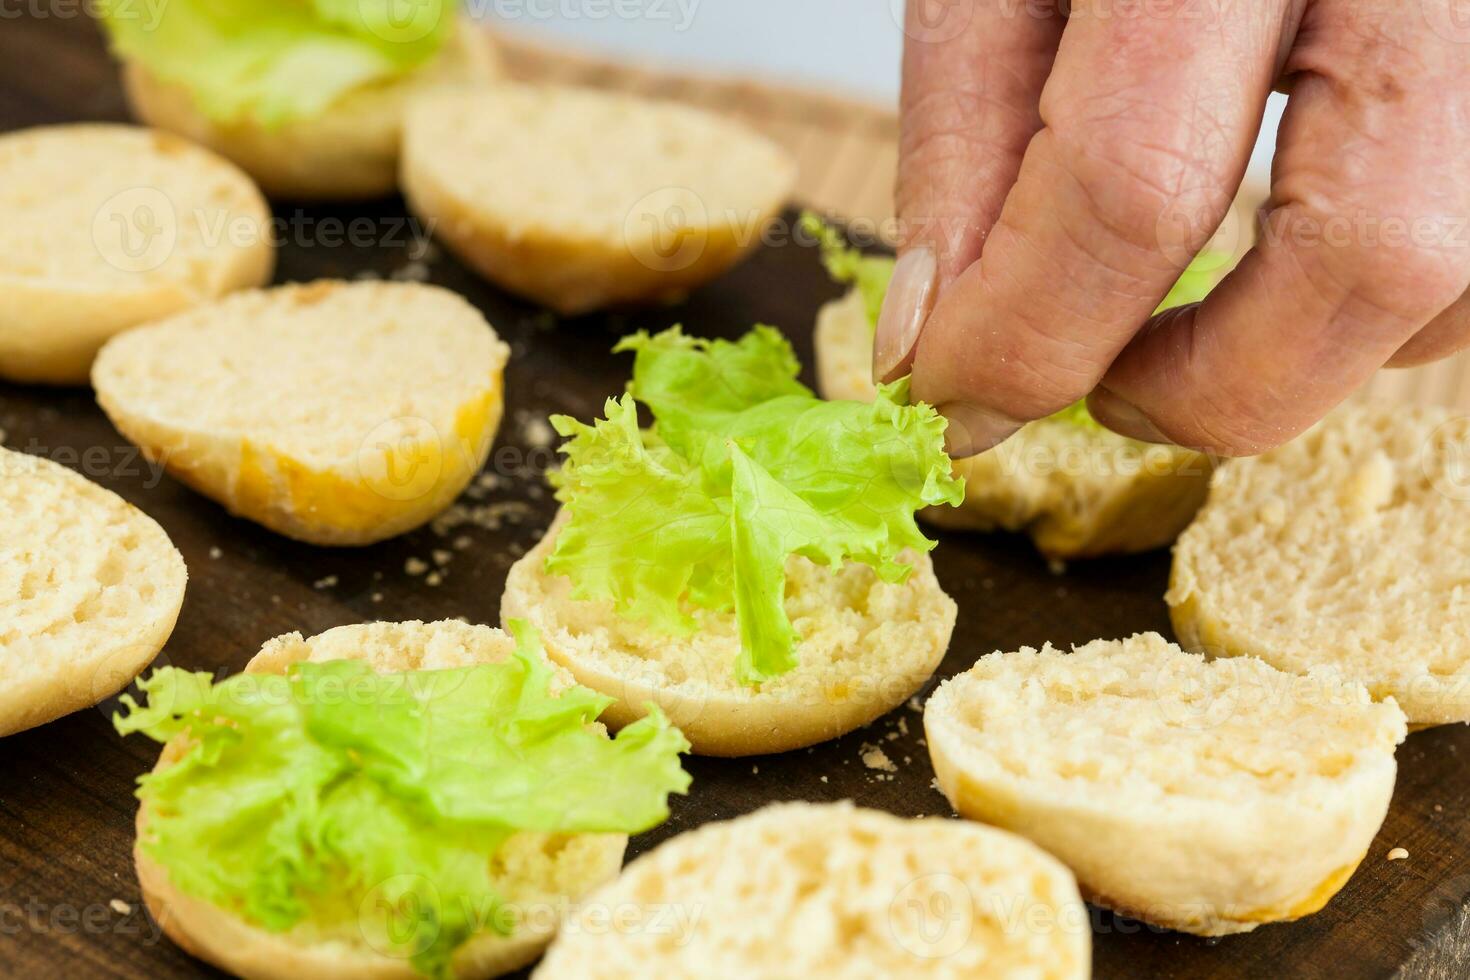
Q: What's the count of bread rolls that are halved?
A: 11